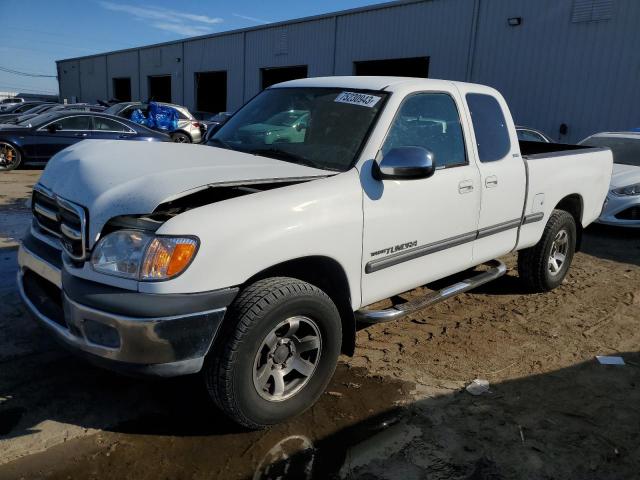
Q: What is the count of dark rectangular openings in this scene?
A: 5